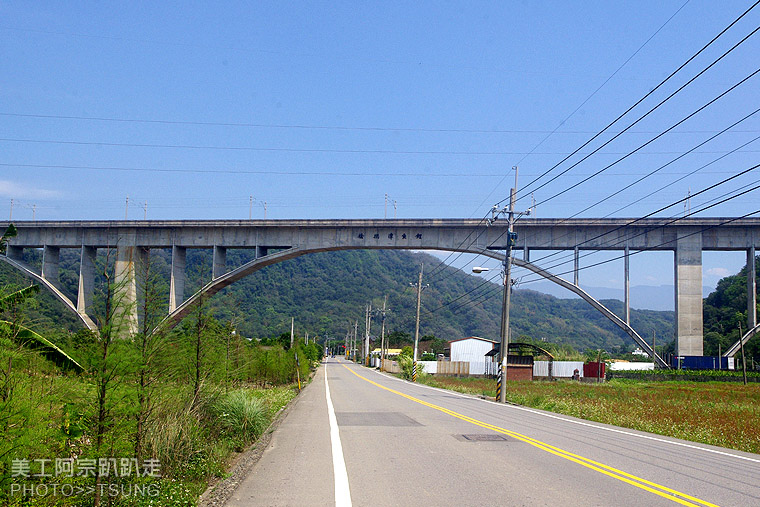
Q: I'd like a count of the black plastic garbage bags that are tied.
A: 0